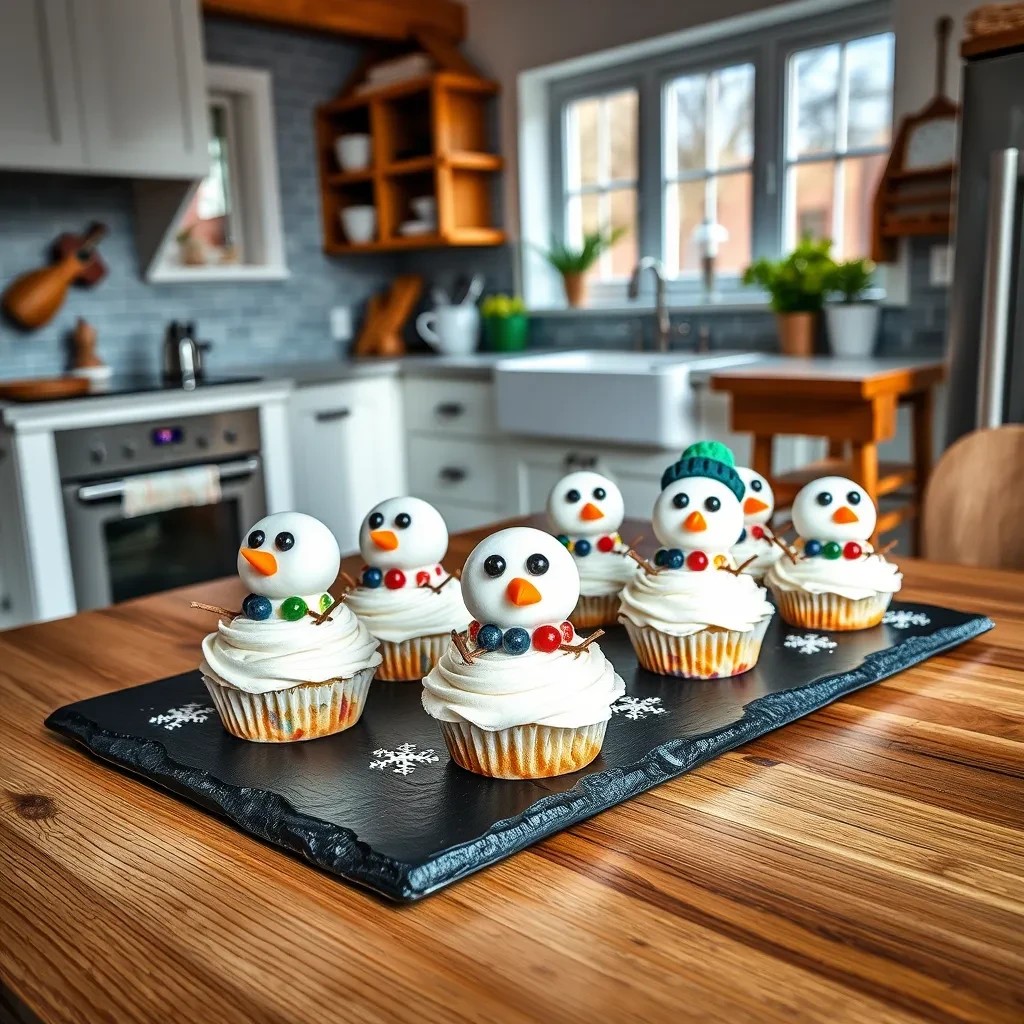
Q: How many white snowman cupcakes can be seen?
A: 7